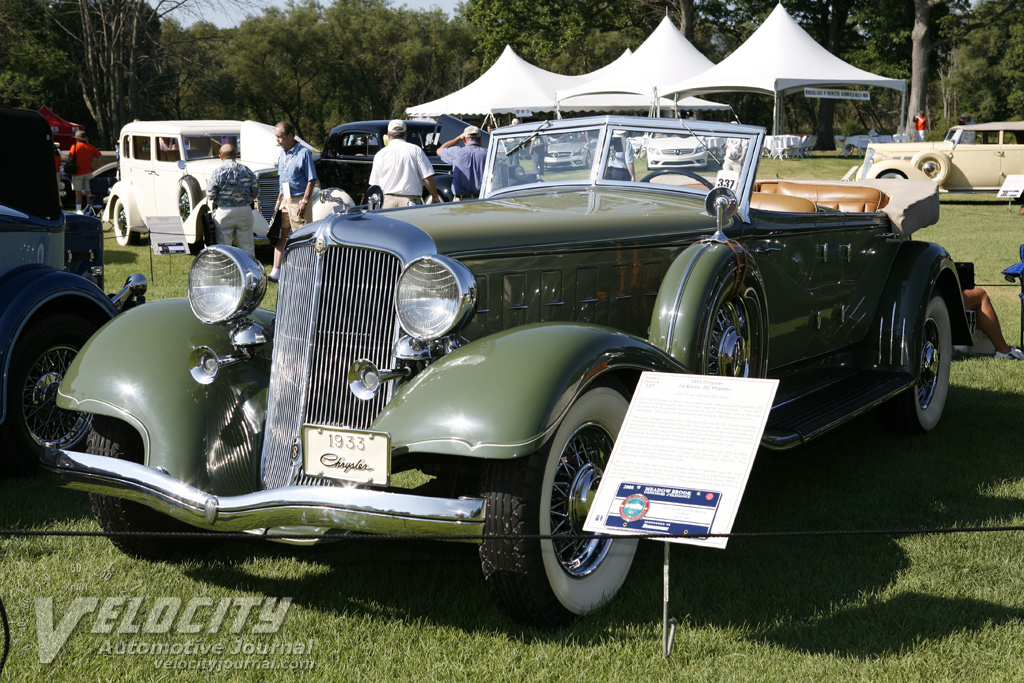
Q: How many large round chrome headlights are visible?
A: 2